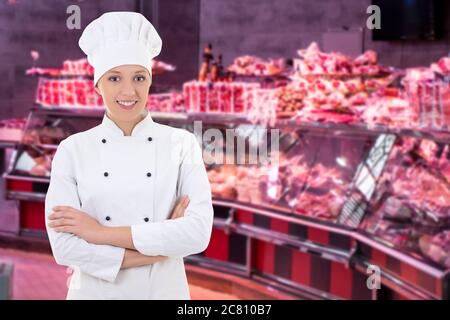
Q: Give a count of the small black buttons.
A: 6